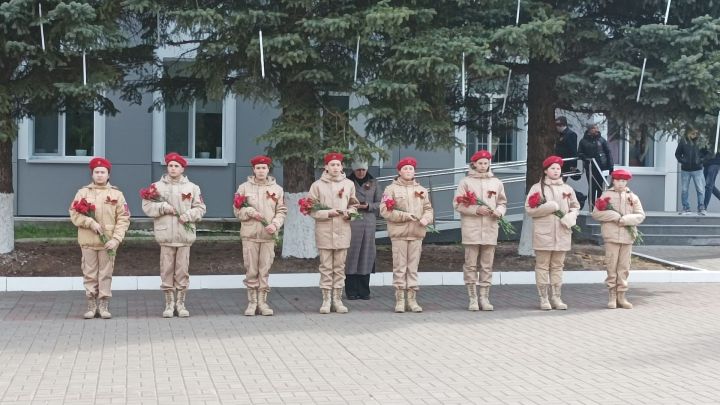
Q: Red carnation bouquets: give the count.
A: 8